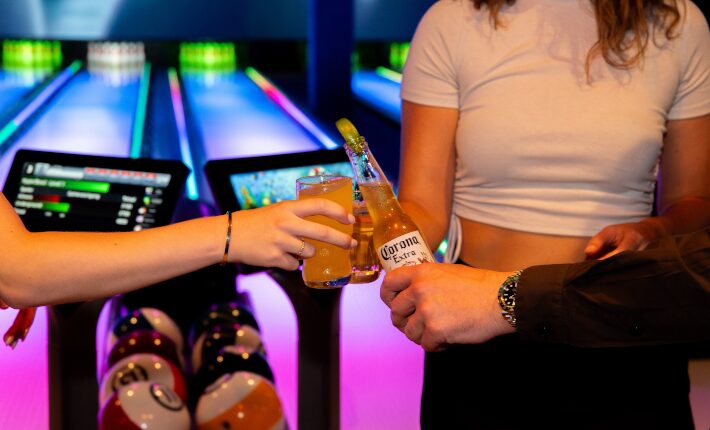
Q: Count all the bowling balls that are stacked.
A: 8